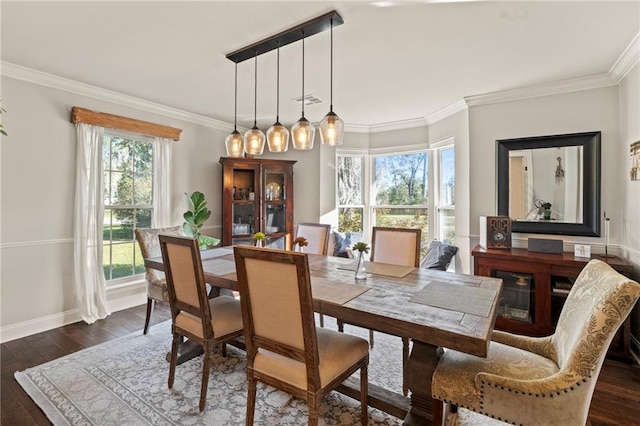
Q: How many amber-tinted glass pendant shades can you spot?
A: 5